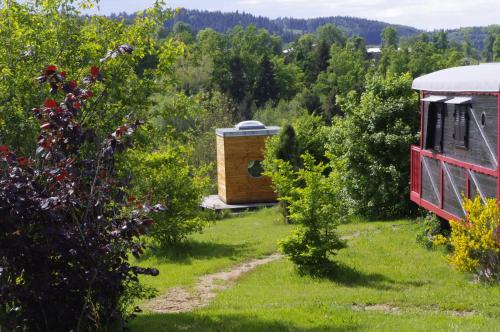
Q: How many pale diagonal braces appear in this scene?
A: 4